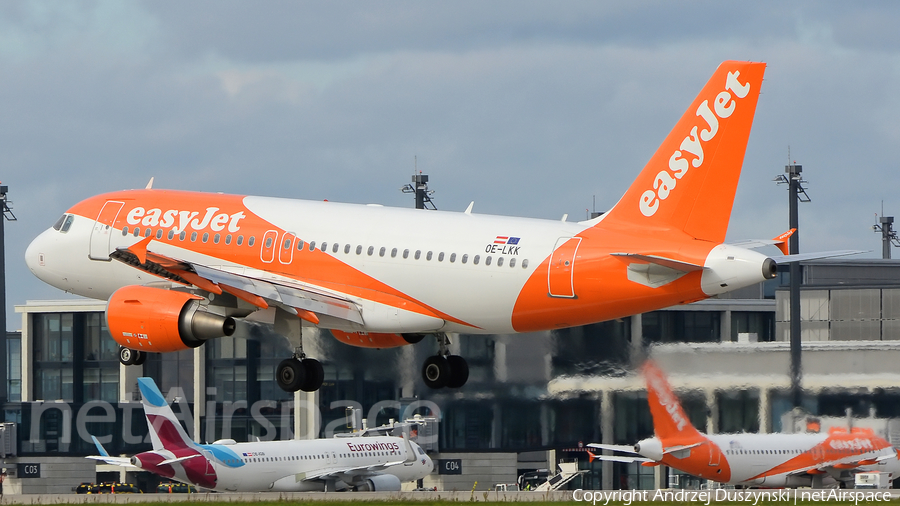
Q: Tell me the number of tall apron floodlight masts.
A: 4